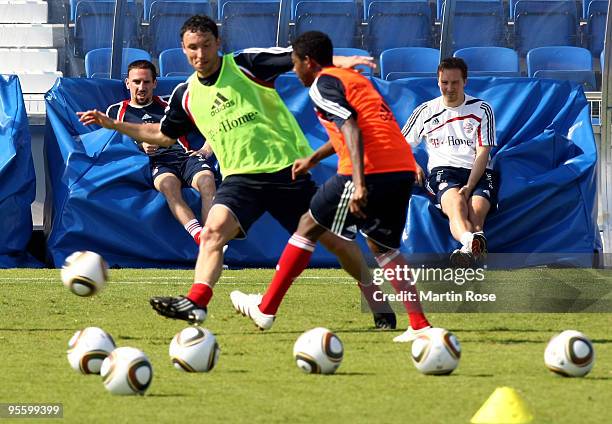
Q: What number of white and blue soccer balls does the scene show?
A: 0